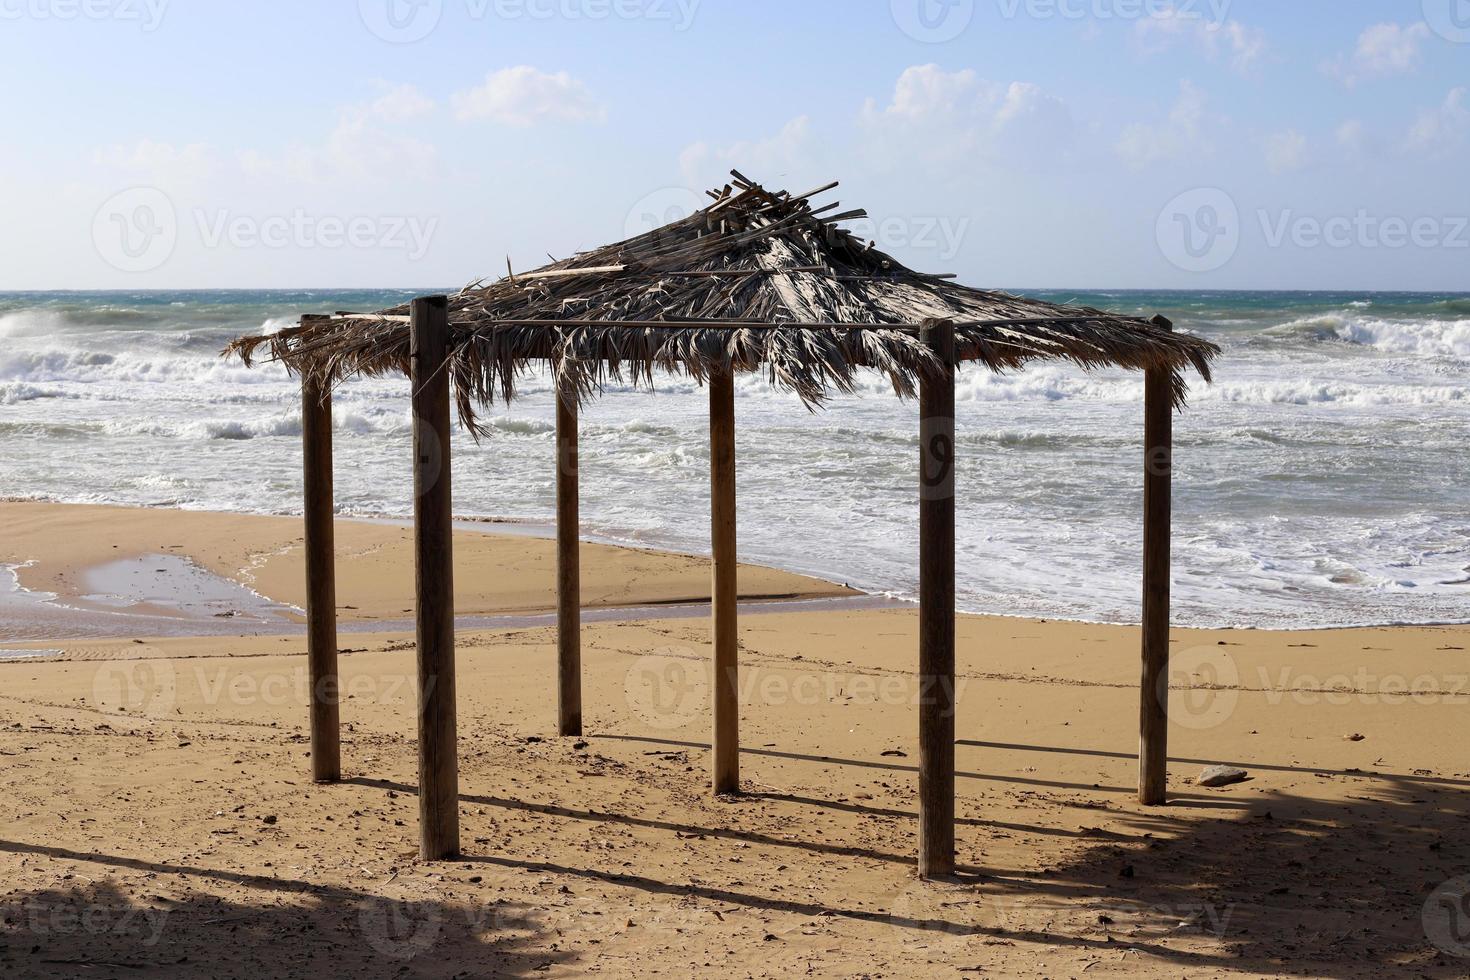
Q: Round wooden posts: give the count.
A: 6